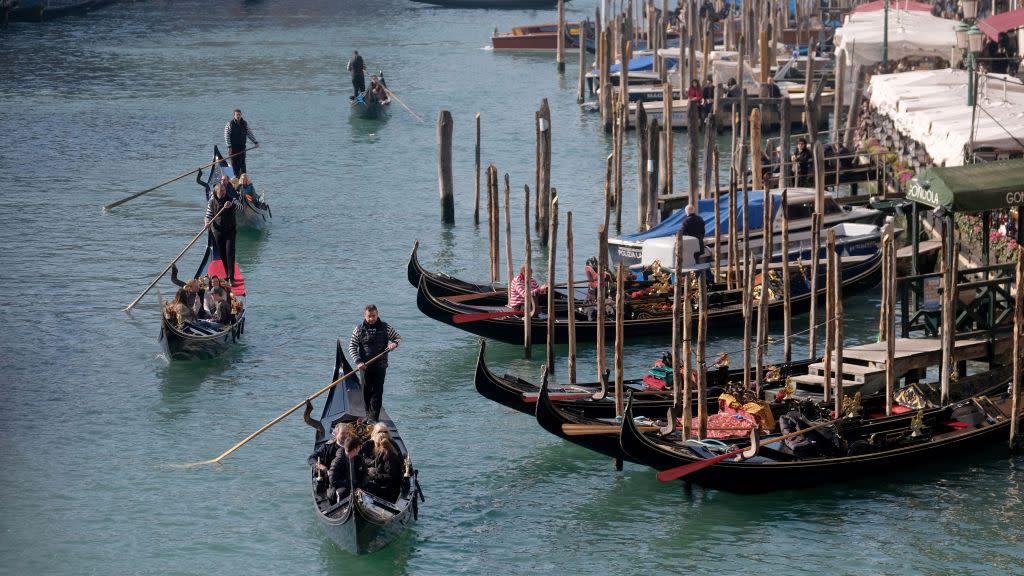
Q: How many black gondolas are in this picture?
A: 9